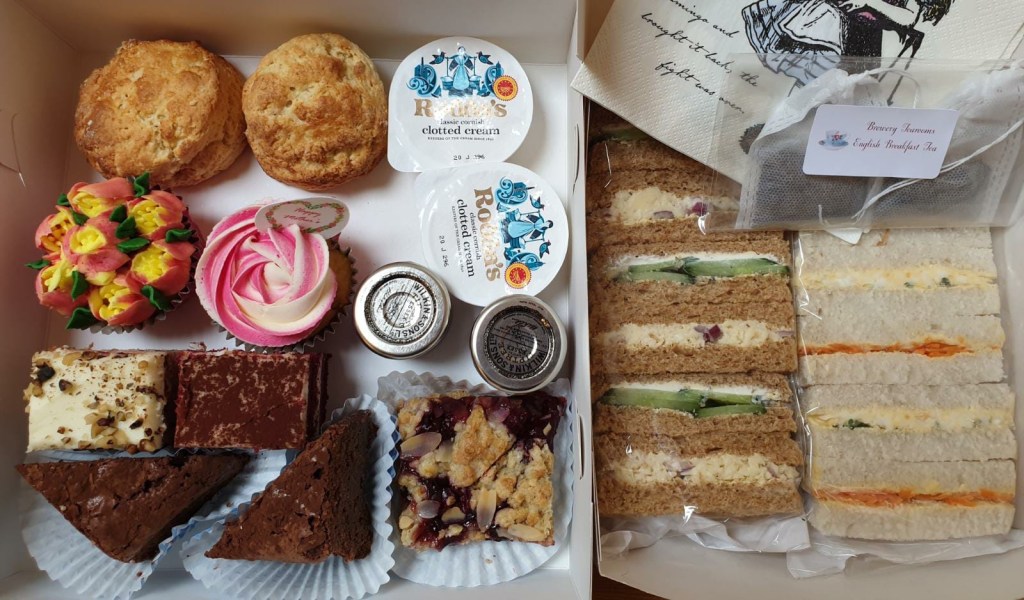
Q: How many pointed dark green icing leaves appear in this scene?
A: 11